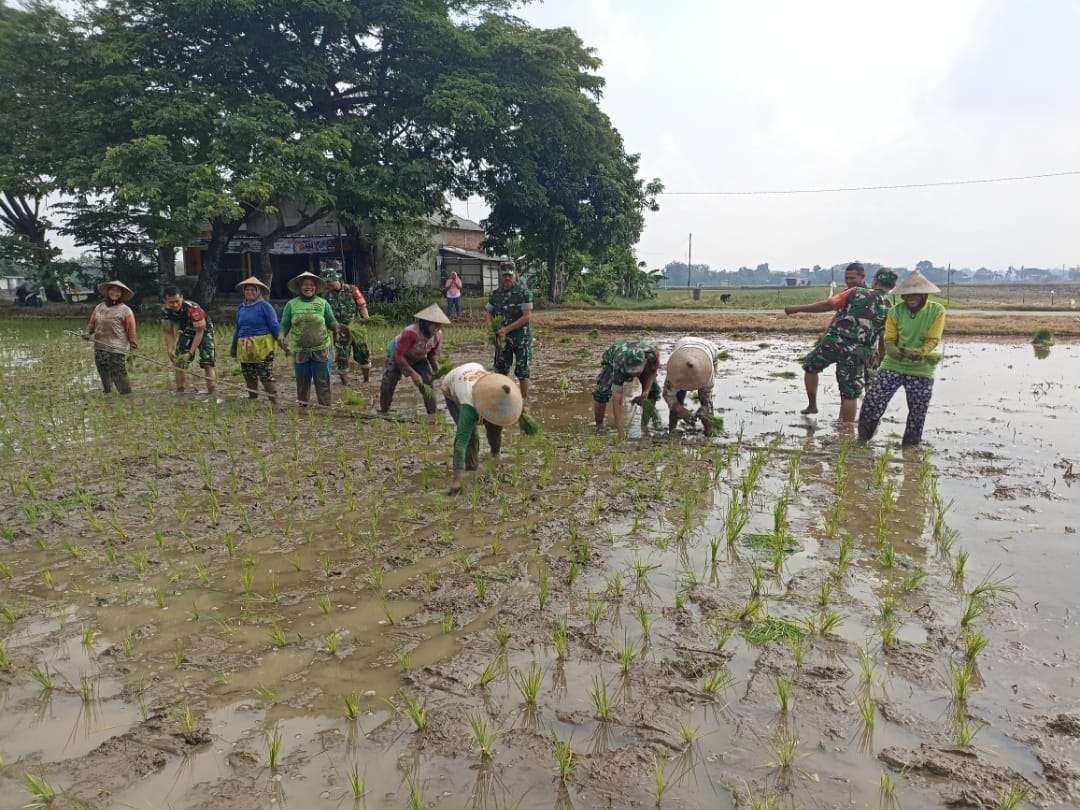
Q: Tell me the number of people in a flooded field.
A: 13